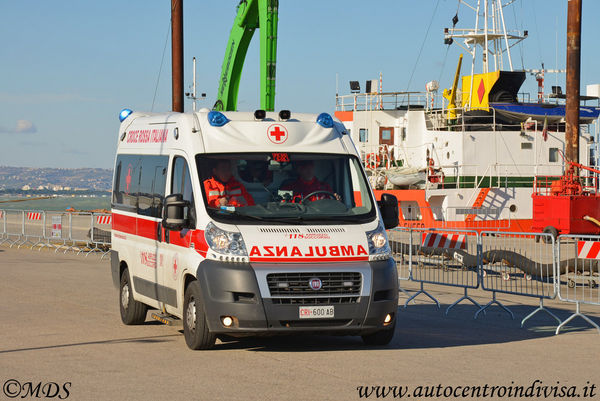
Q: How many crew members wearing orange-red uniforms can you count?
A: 2